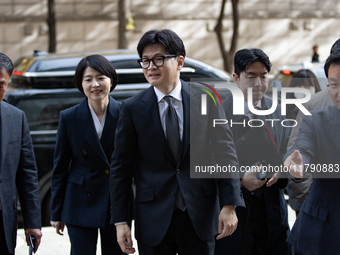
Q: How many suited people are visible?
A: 5